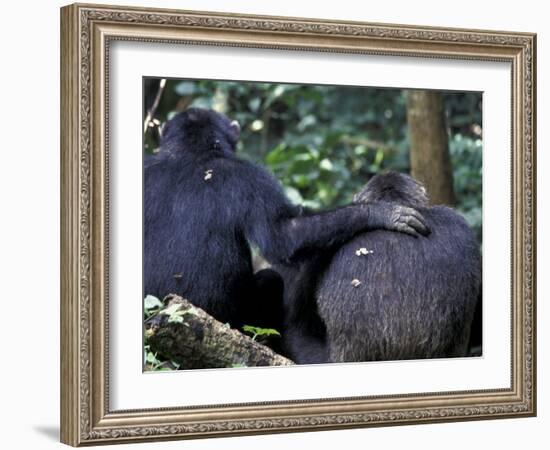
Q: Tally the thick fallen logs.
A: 1